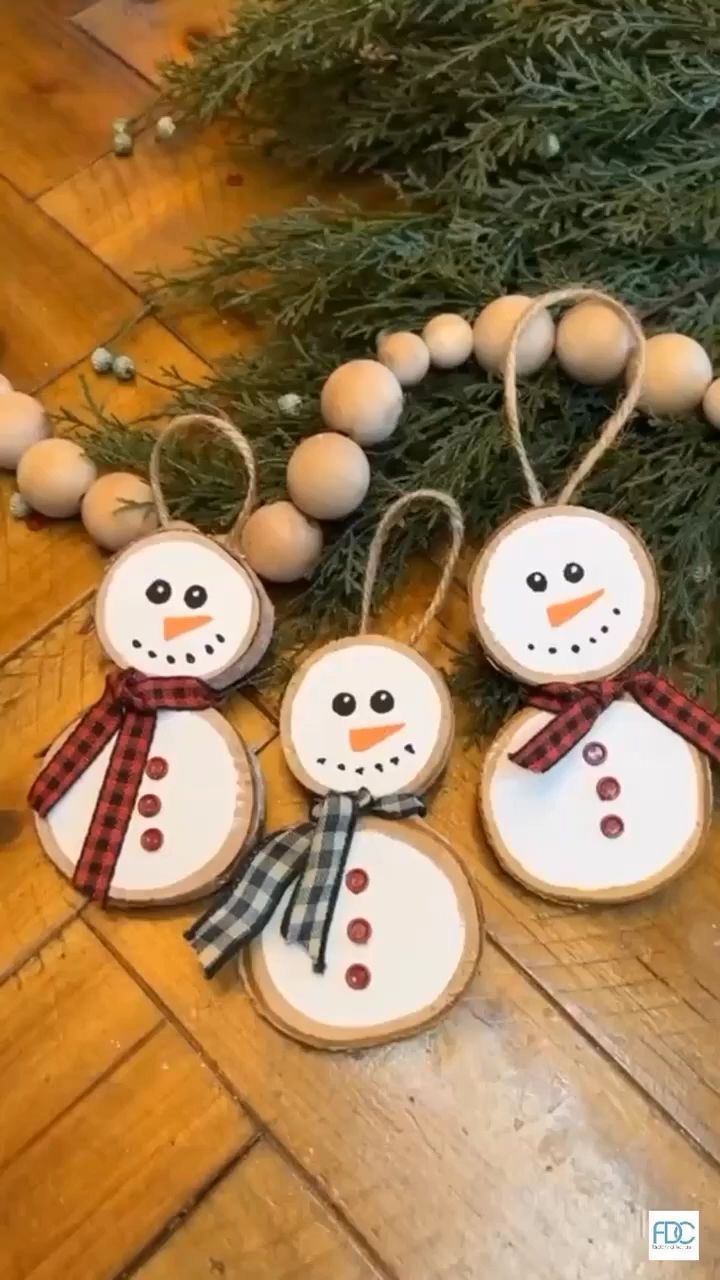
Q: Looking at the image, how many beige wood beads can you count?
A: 13